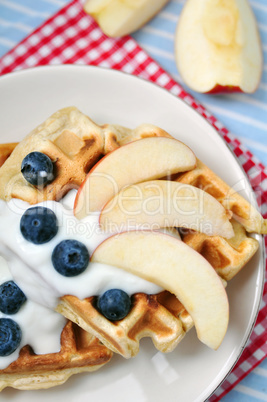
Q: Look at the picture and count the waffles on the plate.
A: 2